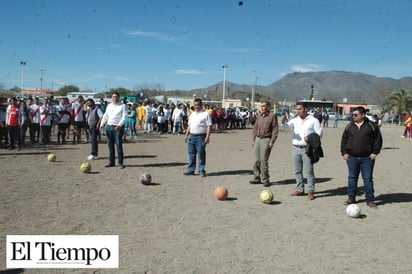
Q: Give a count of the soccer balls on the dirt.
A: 6